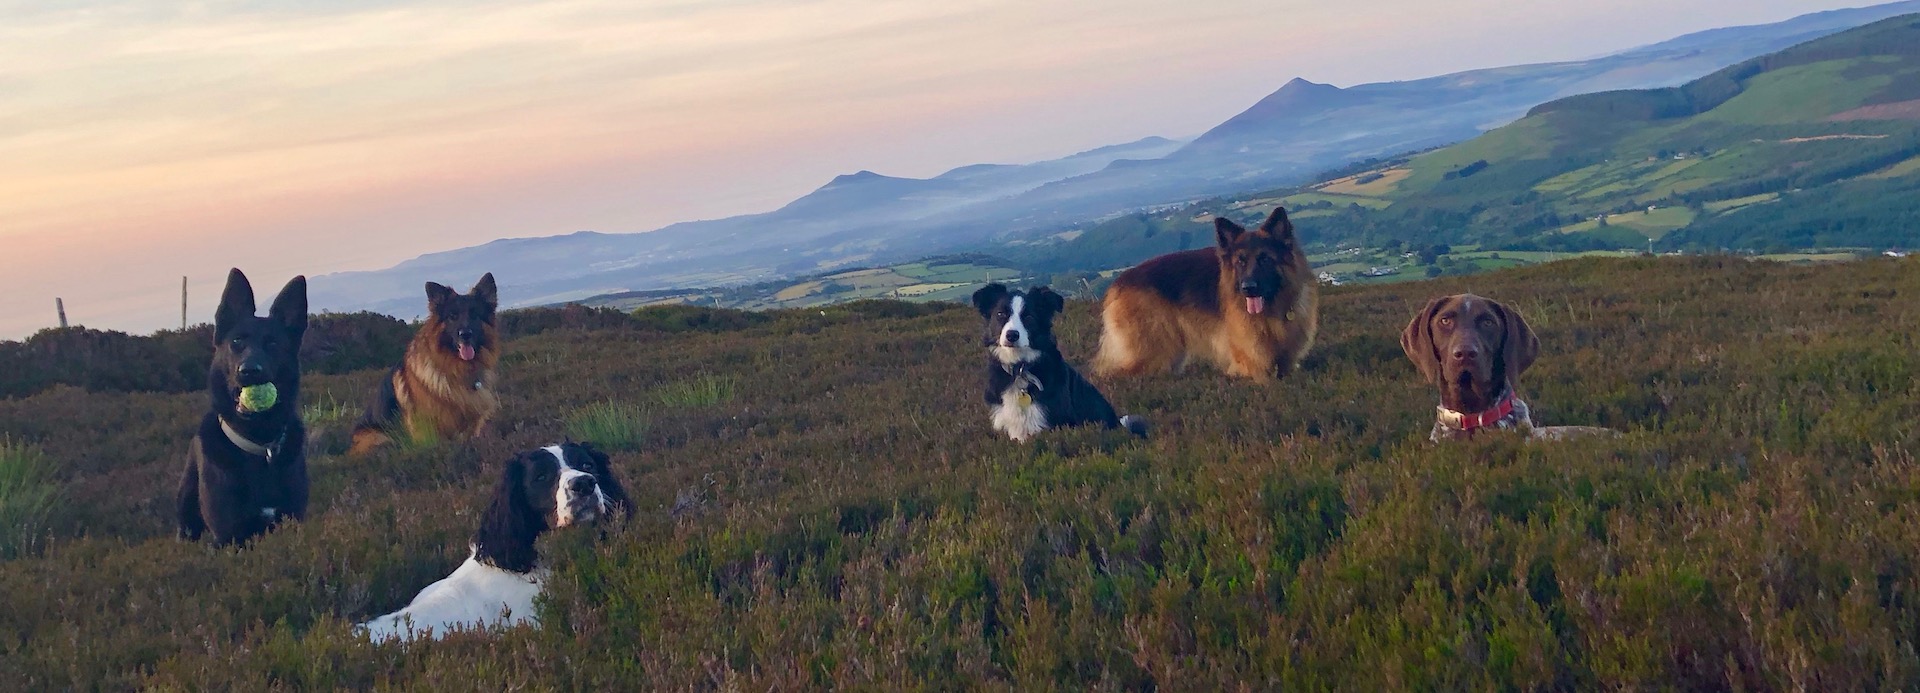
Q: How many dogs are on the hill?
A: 6